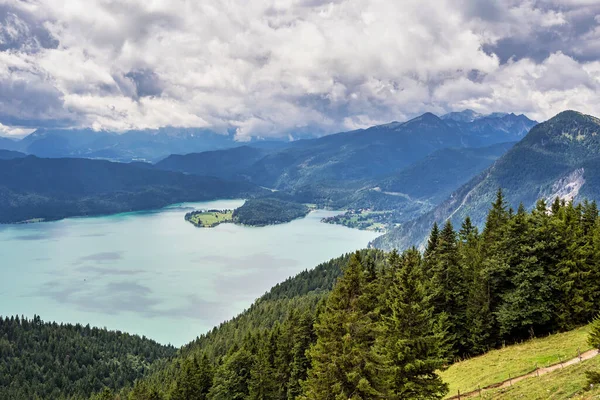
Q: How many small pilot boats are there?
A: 0